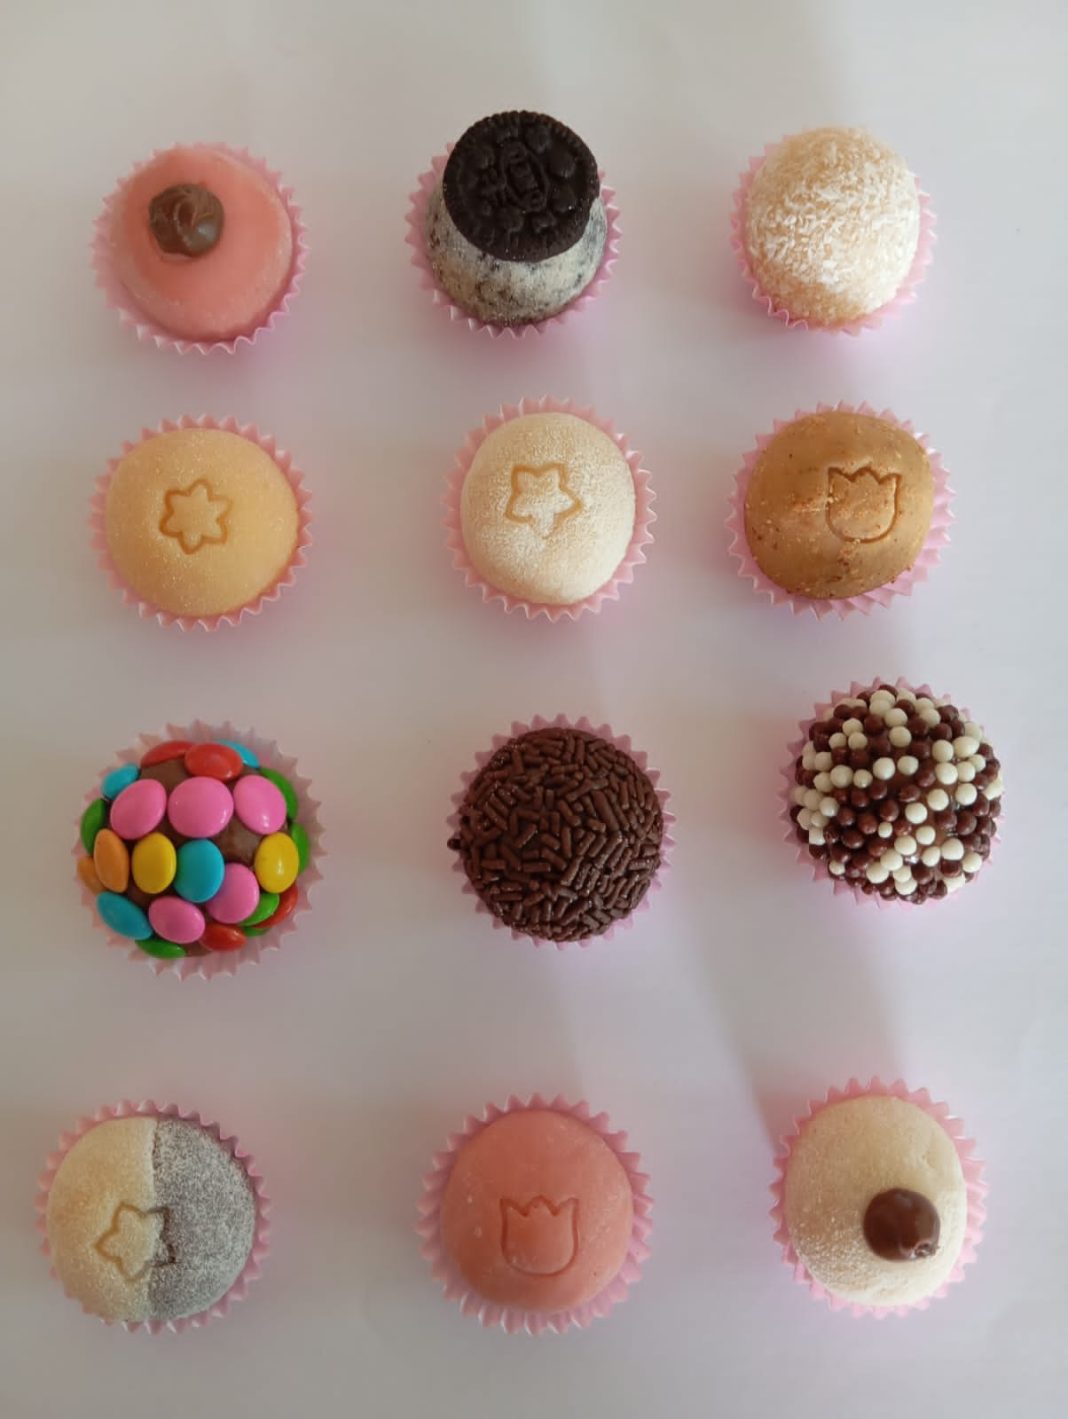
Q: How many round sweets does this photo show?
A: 12